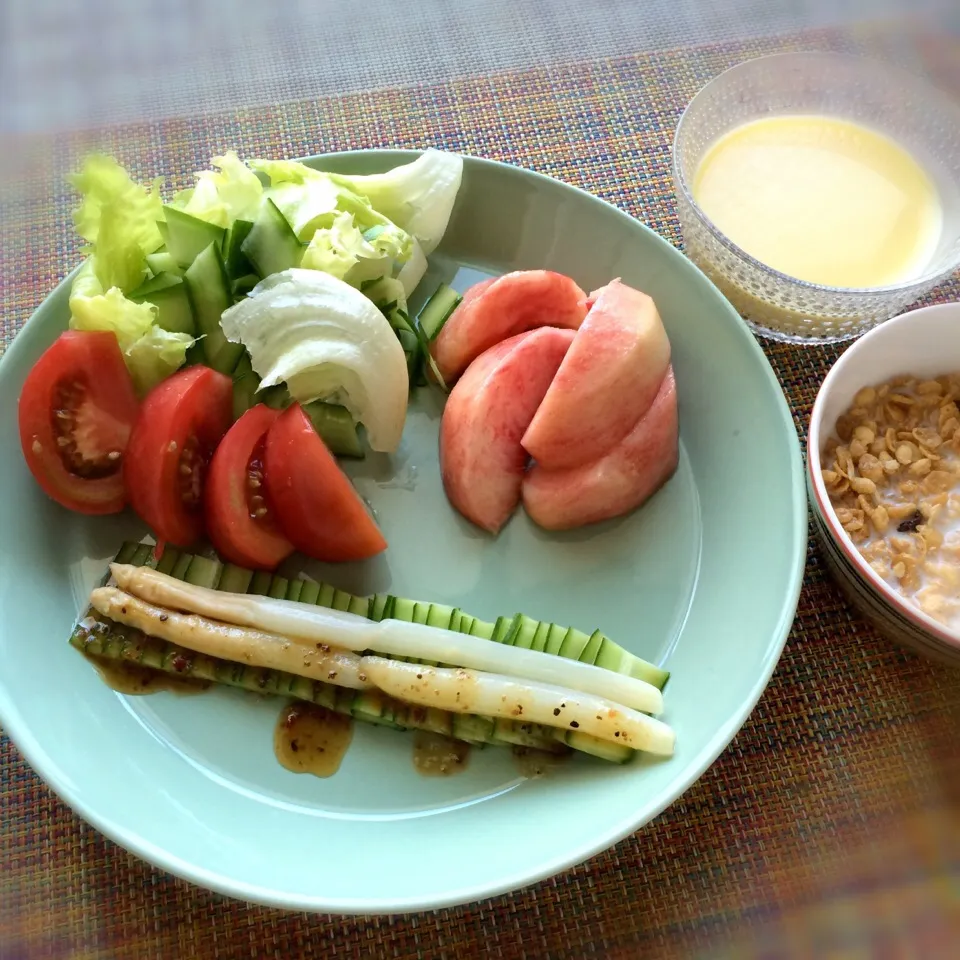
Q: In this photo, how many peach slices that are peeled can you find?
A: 4